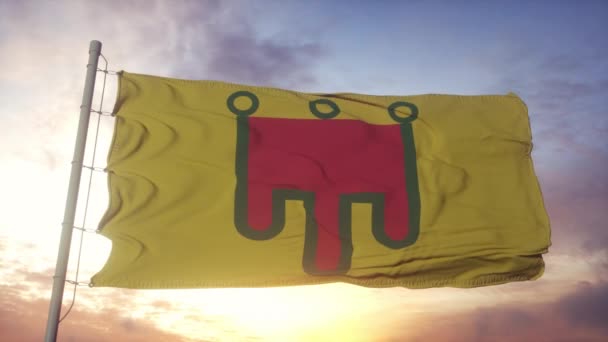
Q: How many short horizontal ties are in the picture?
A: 5